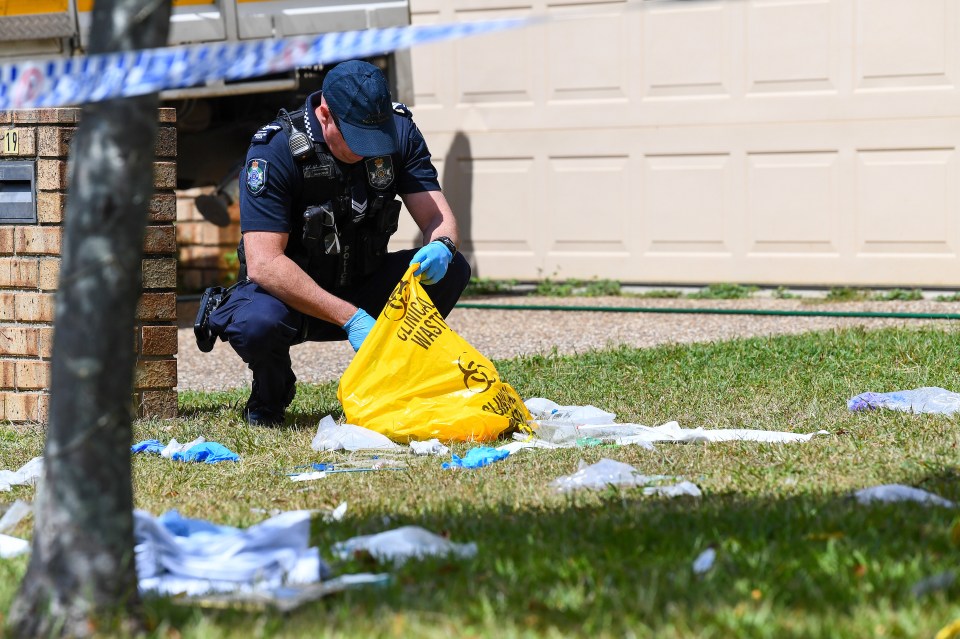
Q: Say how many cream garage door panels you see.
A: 12